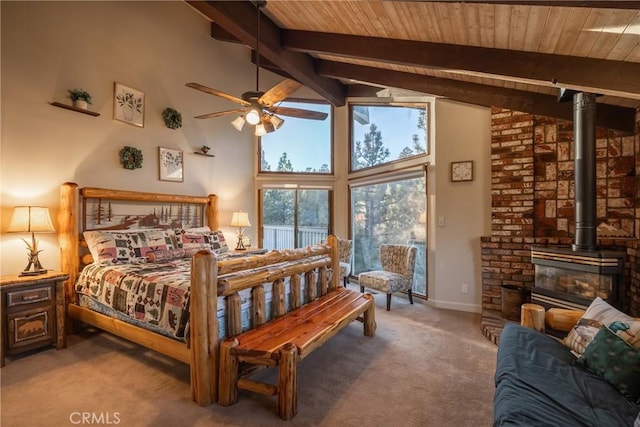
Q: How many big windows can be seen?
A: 4